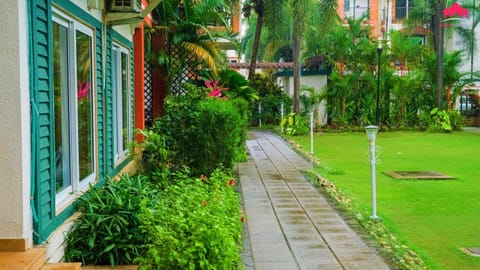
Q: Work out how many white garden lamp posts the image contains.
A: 4